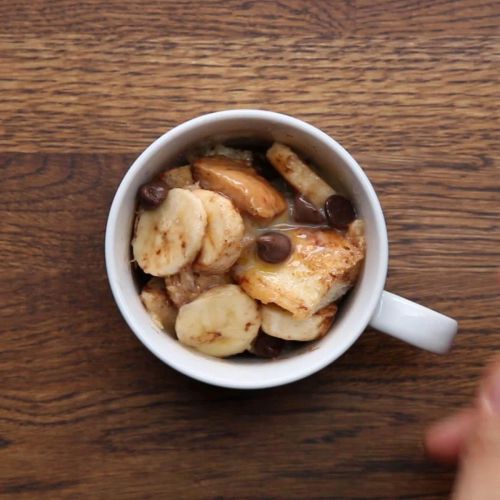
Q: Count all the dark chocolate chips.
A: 5